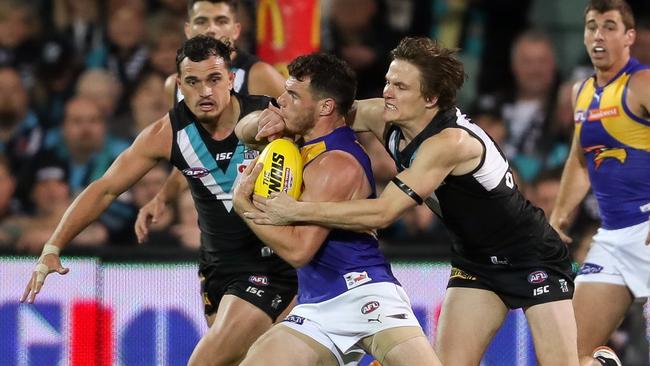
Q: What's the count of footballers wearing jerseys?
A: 5